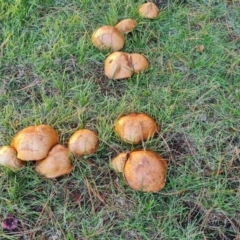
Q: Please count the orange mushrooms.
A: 12